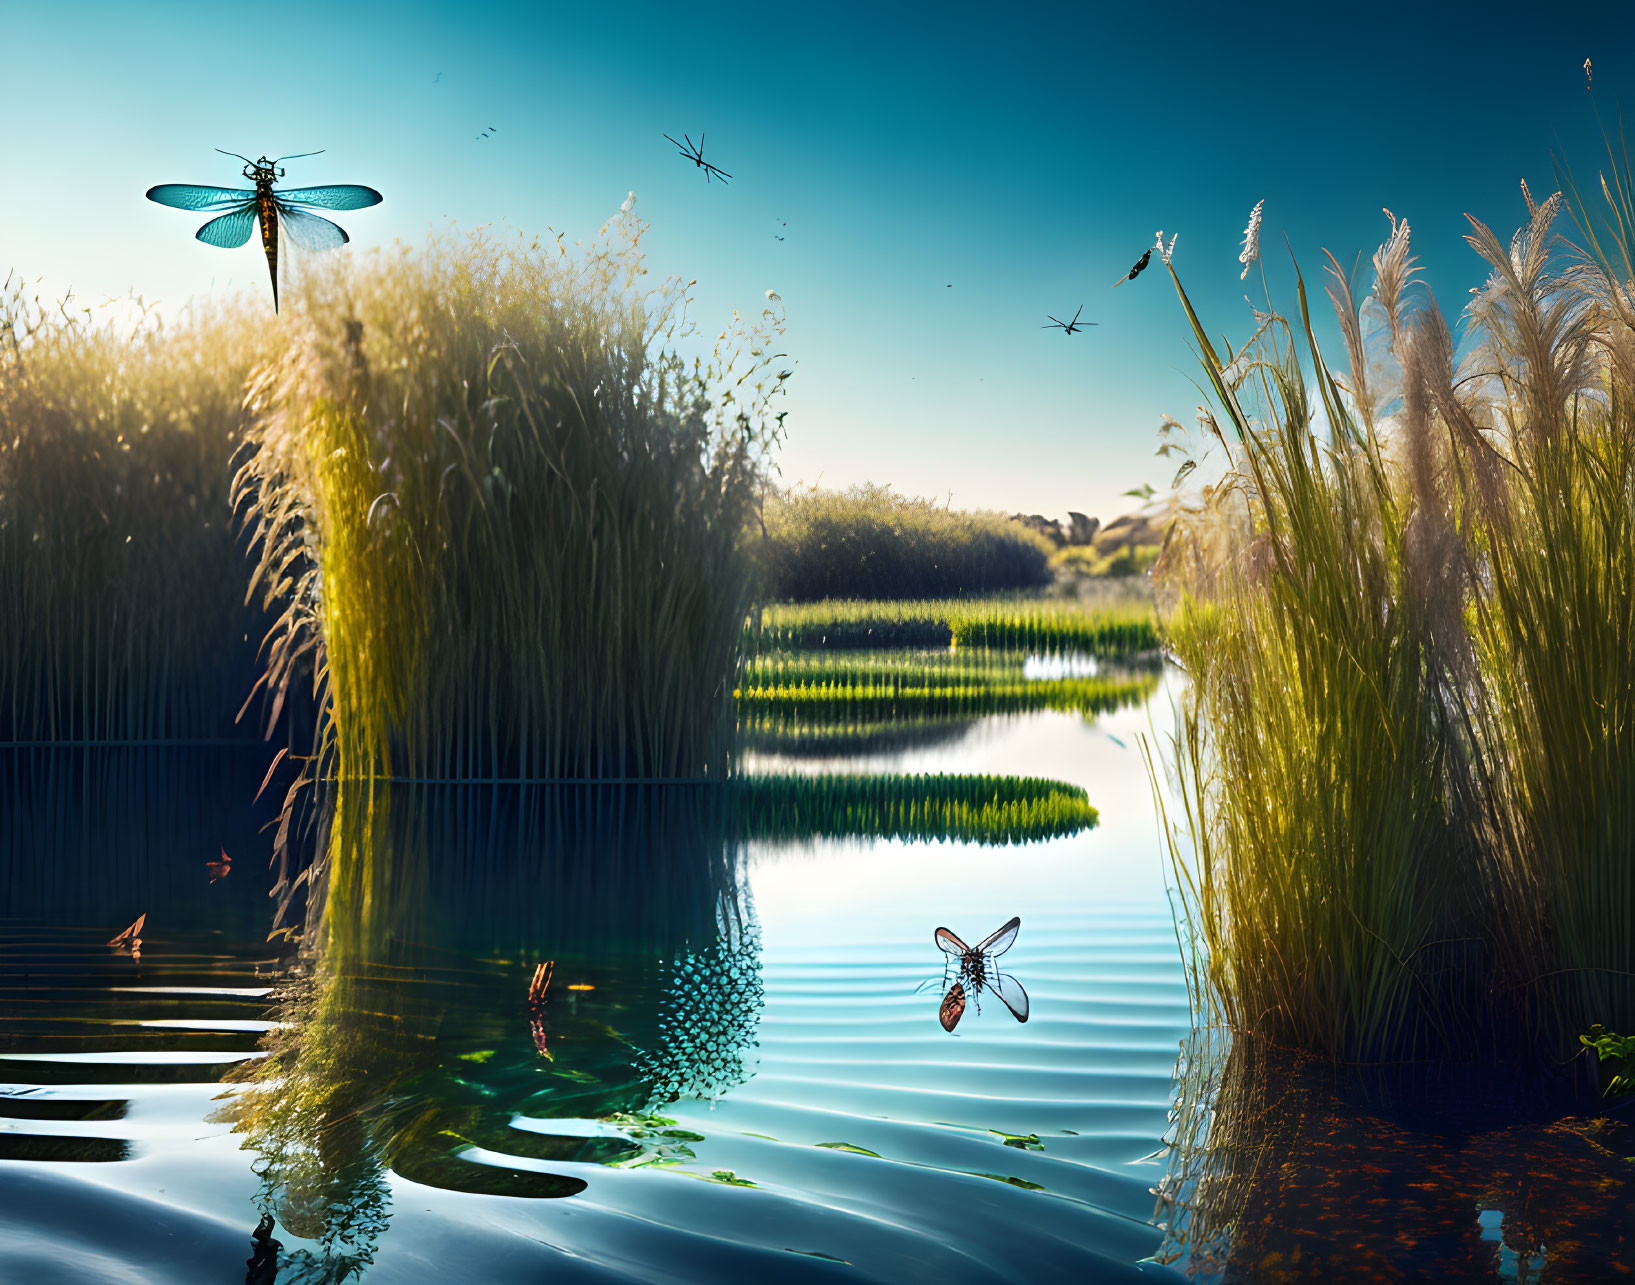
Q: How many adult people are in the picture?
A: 0